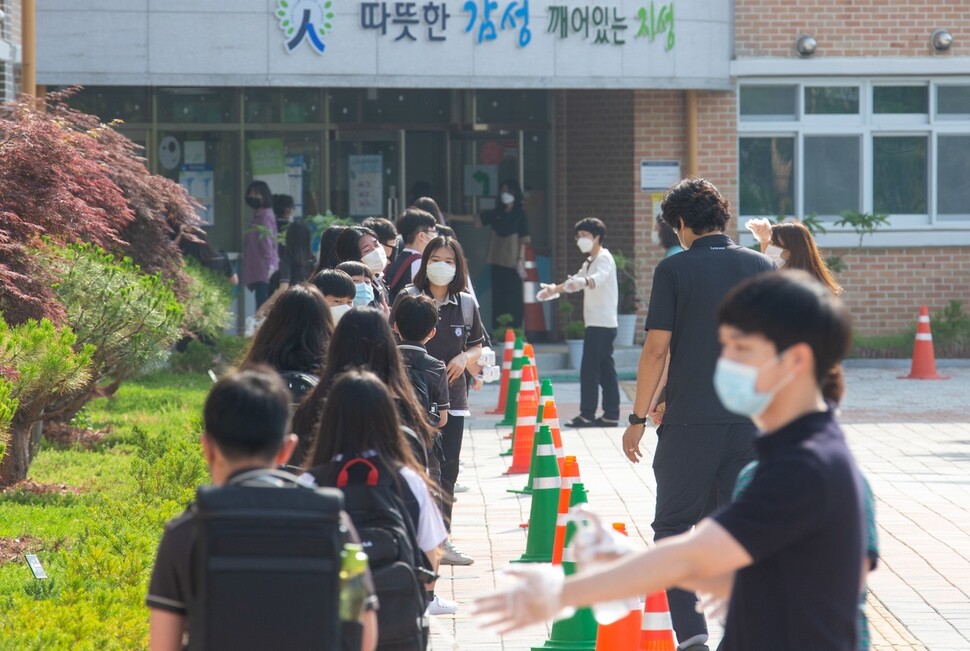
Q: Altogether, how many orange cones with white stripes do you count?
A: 9